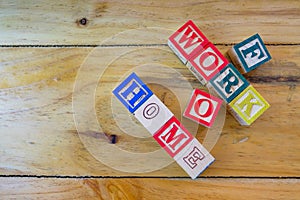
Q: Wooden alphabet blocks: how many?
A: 10